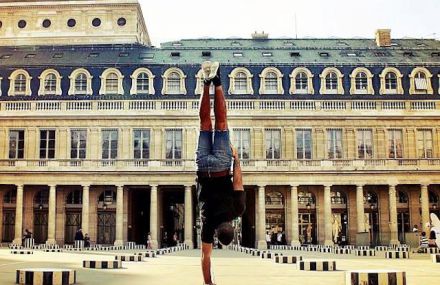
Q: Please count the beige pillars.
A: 12